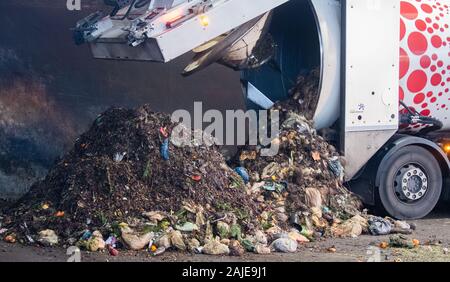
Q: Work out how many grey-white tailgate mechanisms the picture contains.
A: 1